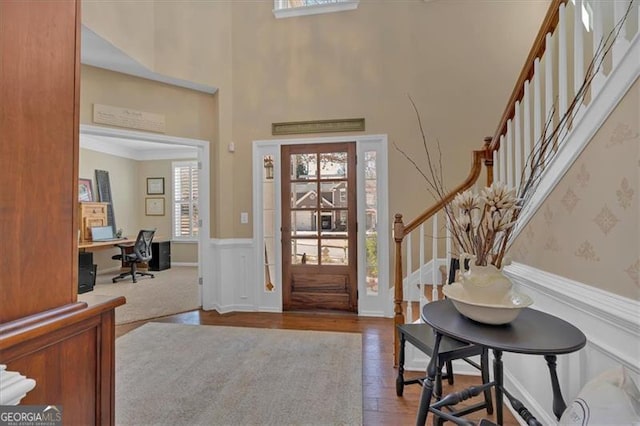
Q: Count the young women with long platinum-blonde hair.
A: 0